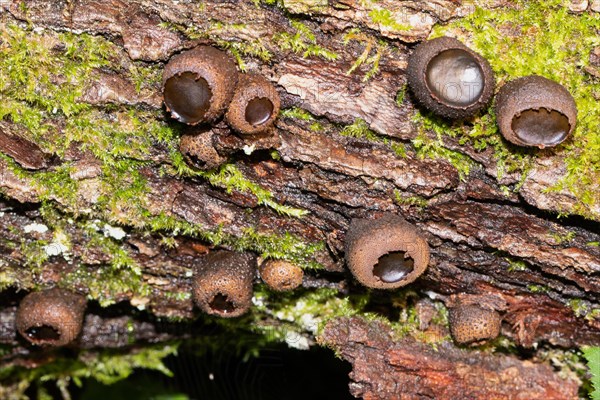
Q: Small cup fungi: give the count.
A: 10